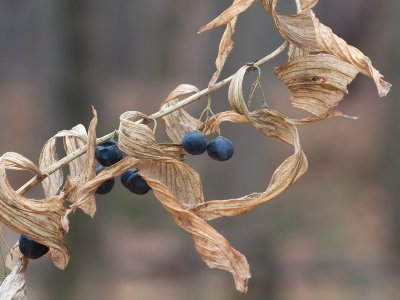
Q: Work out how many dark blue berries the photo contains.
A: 7